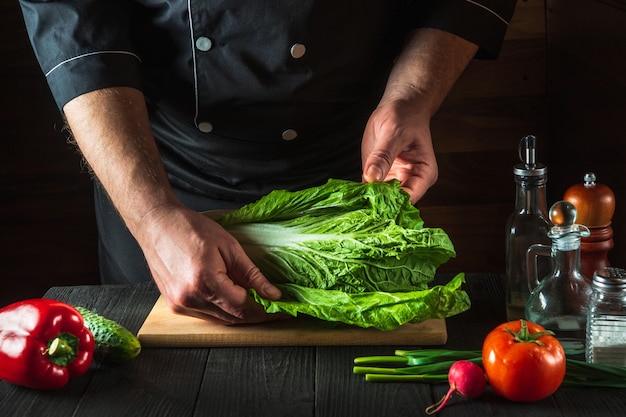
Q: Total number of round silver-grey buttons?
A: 4